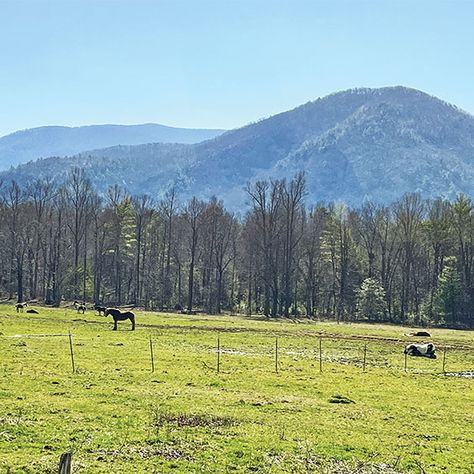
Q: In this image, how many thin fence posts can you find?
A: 8